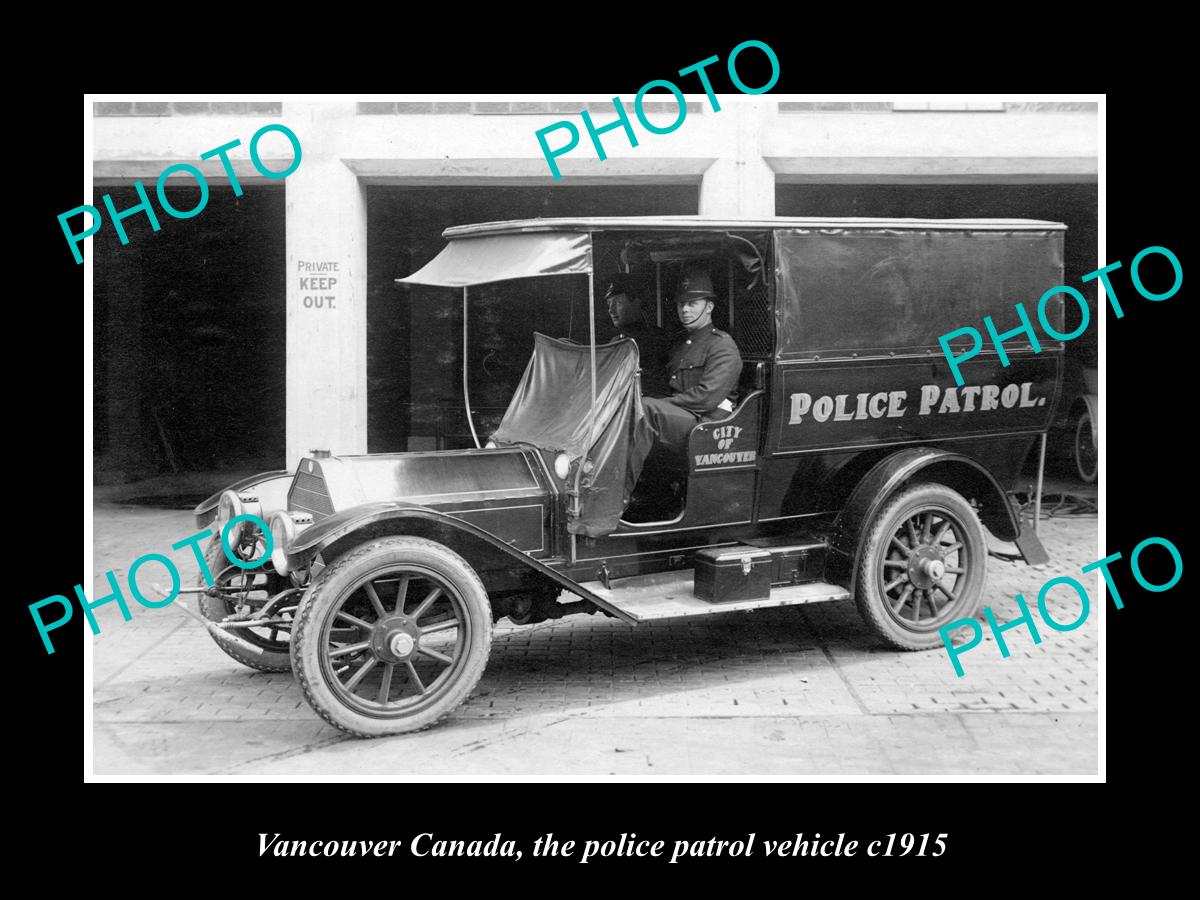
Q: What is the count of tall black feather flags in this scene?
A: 0